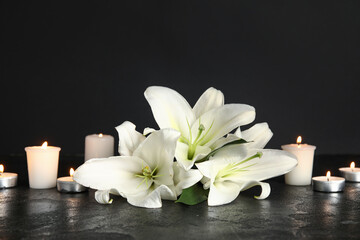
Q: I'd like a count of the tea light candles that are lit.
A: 4